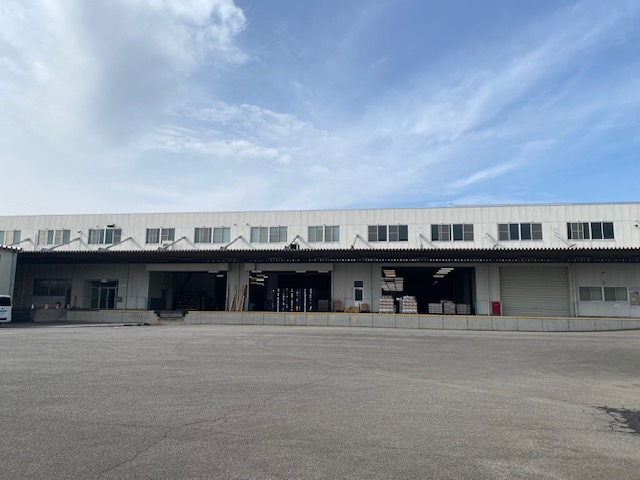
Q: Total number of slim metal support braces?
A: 10